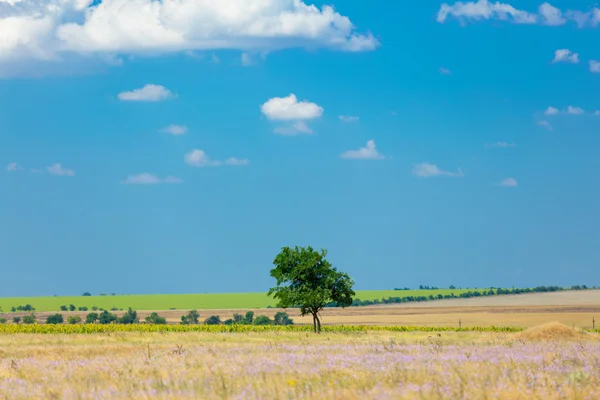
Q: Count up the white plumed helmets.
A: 0